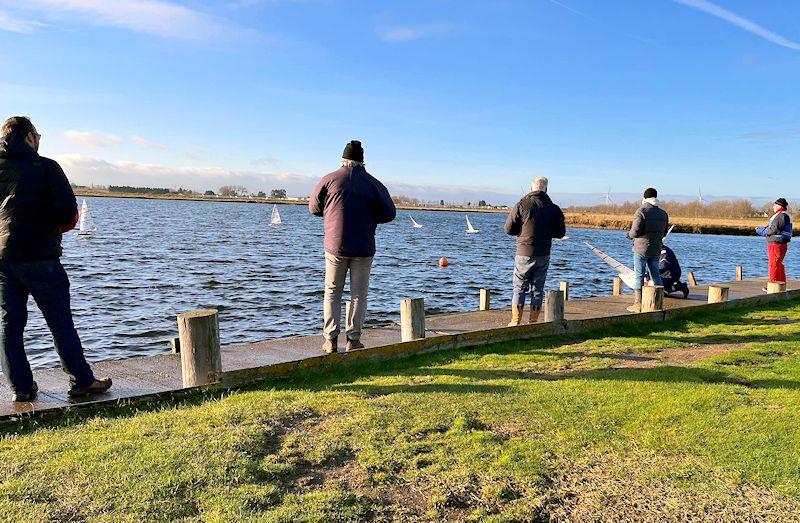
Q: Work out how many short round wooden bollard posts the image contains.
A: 6